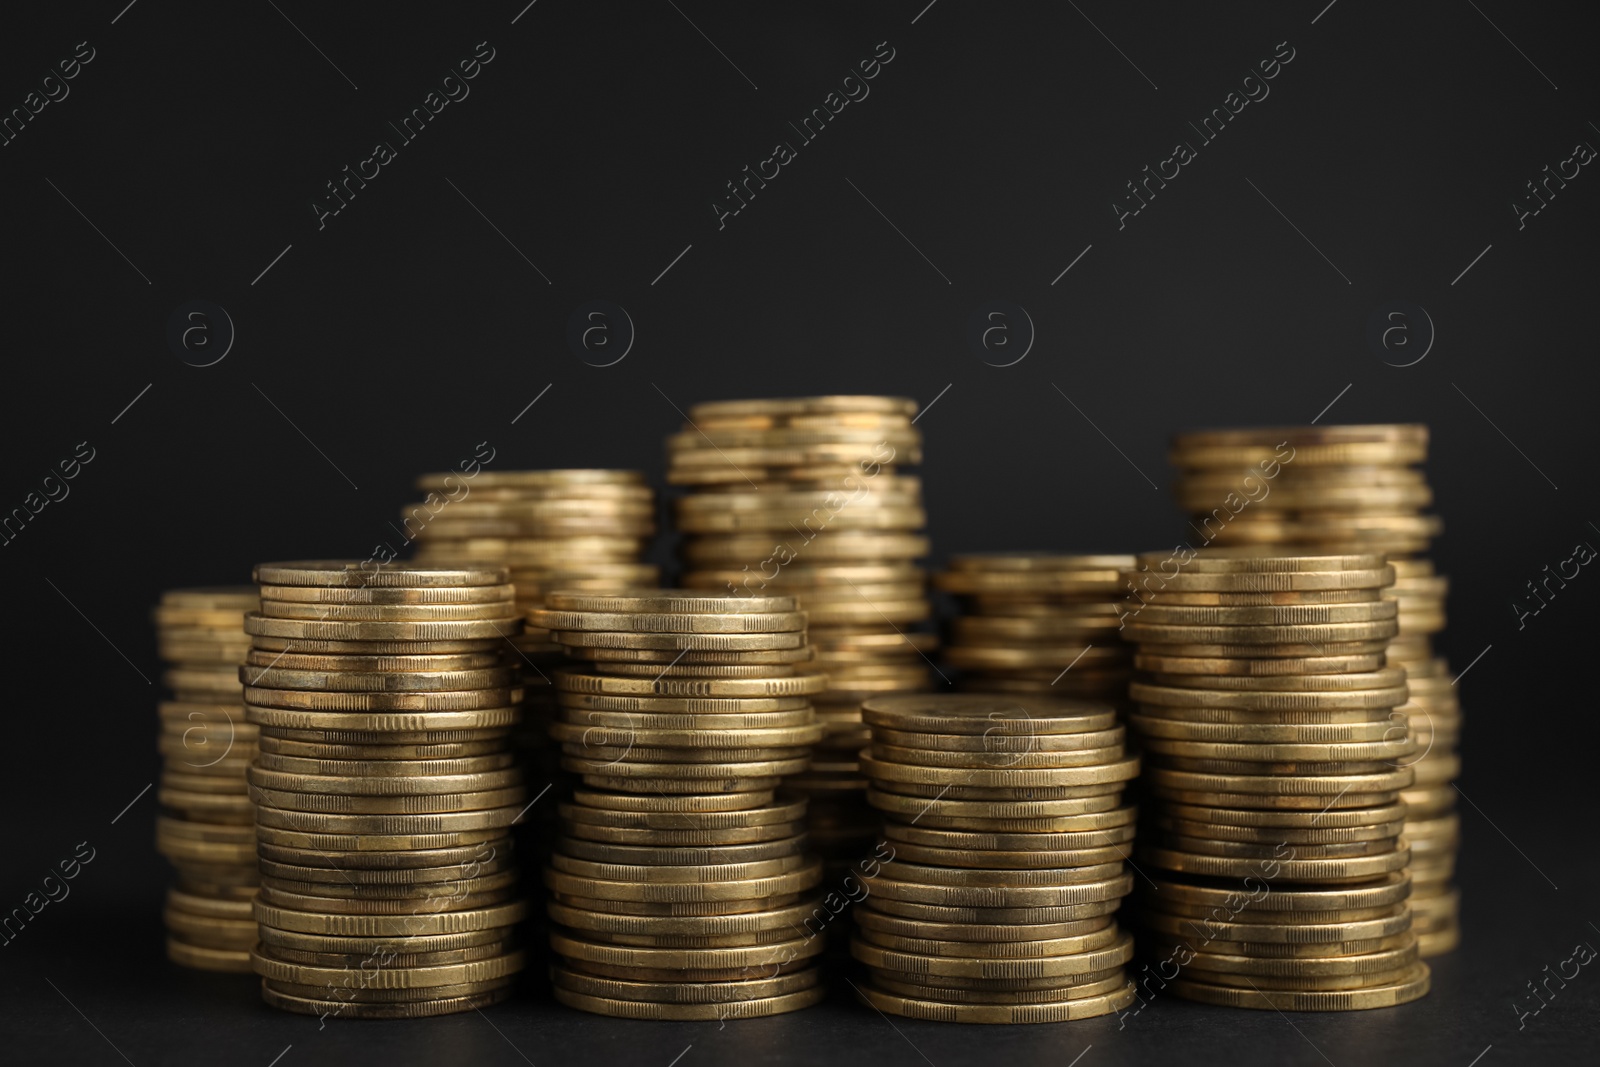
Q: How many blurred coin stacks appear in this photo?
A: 5